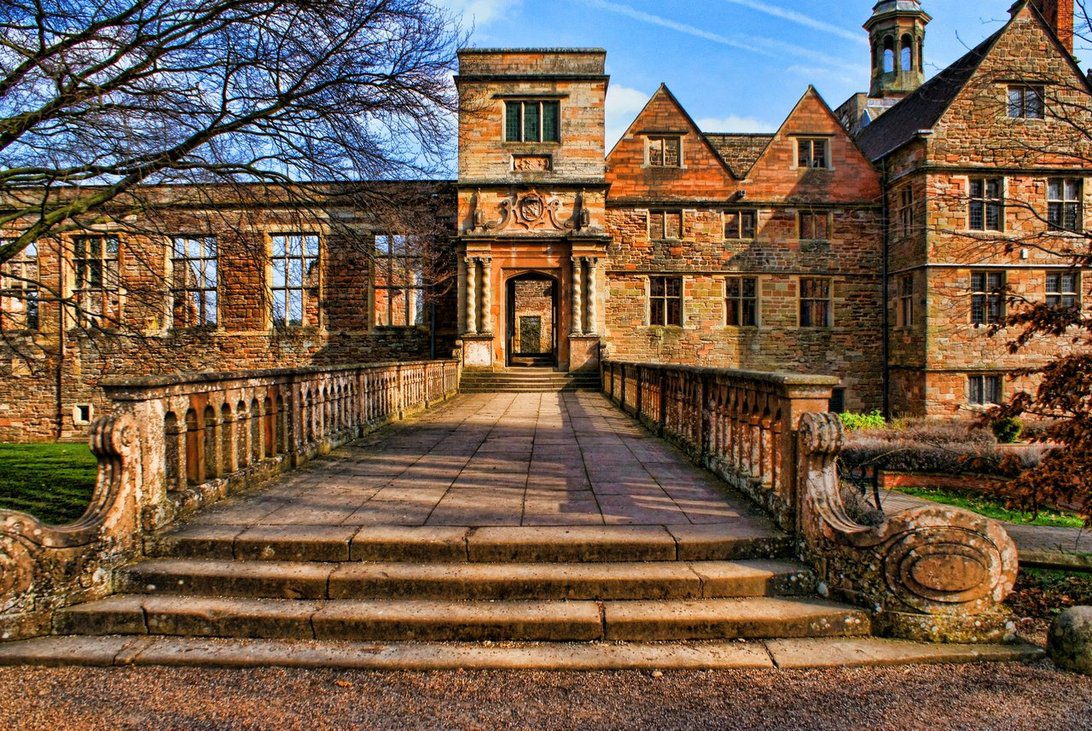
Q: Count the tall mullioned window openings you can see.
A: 5